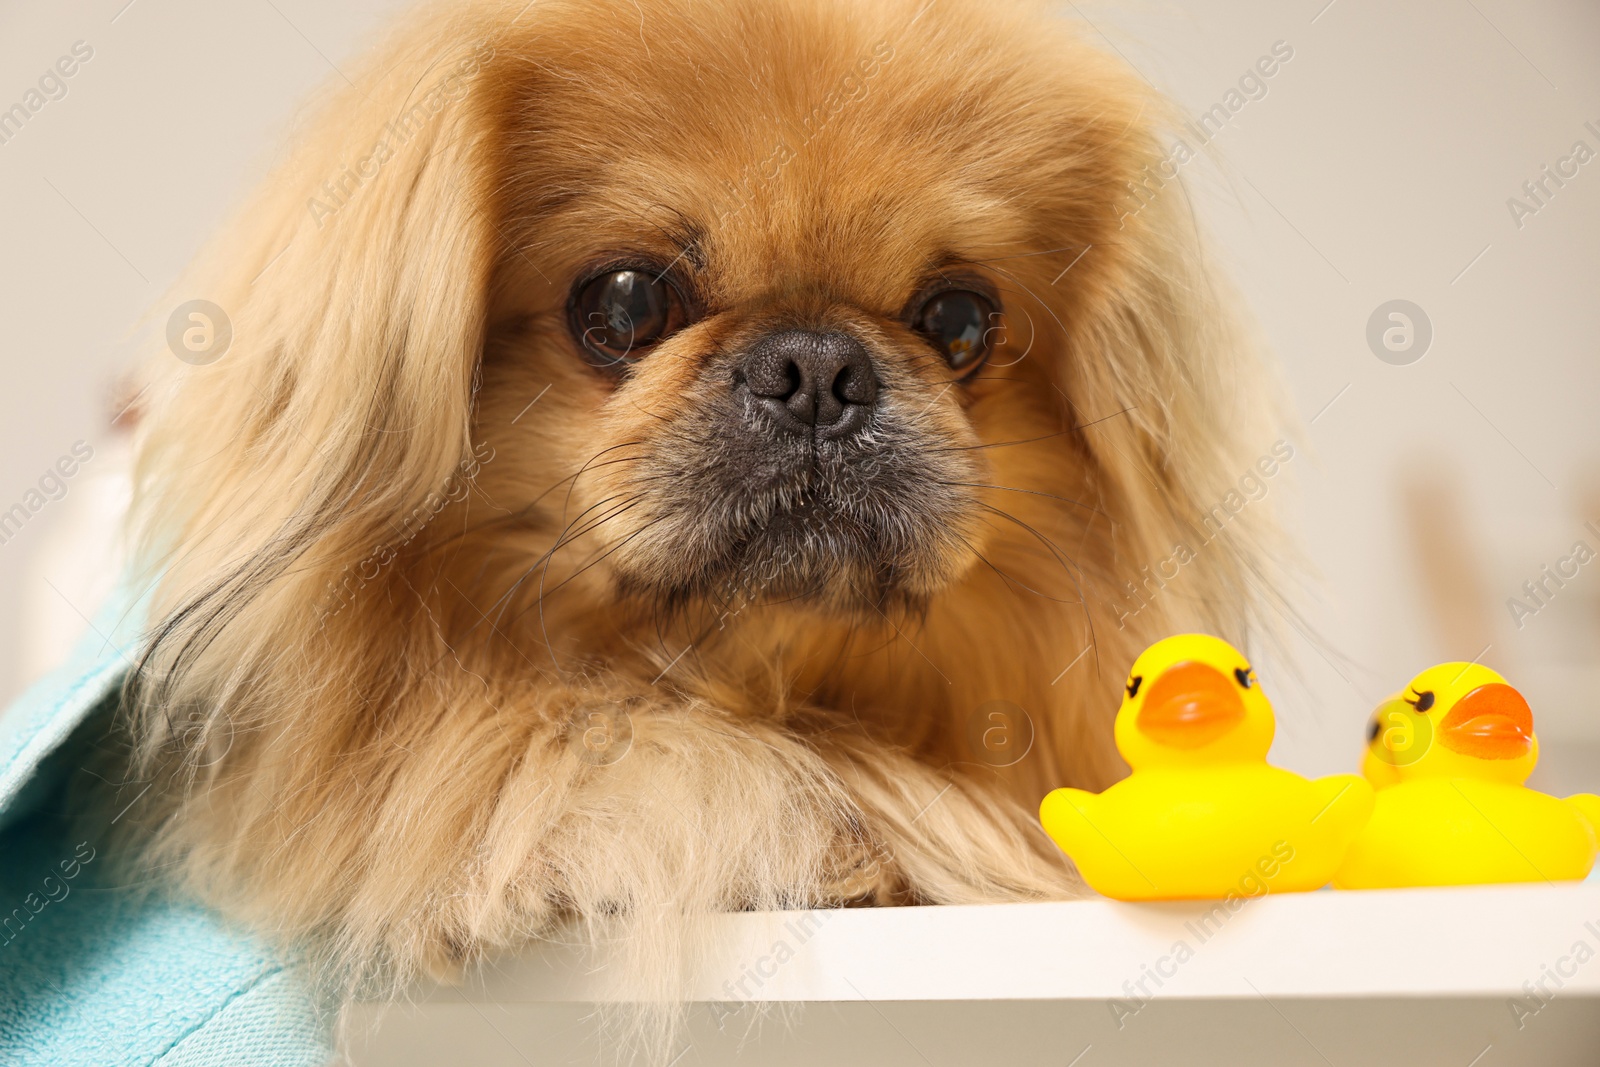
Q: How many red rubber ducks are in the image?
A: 0